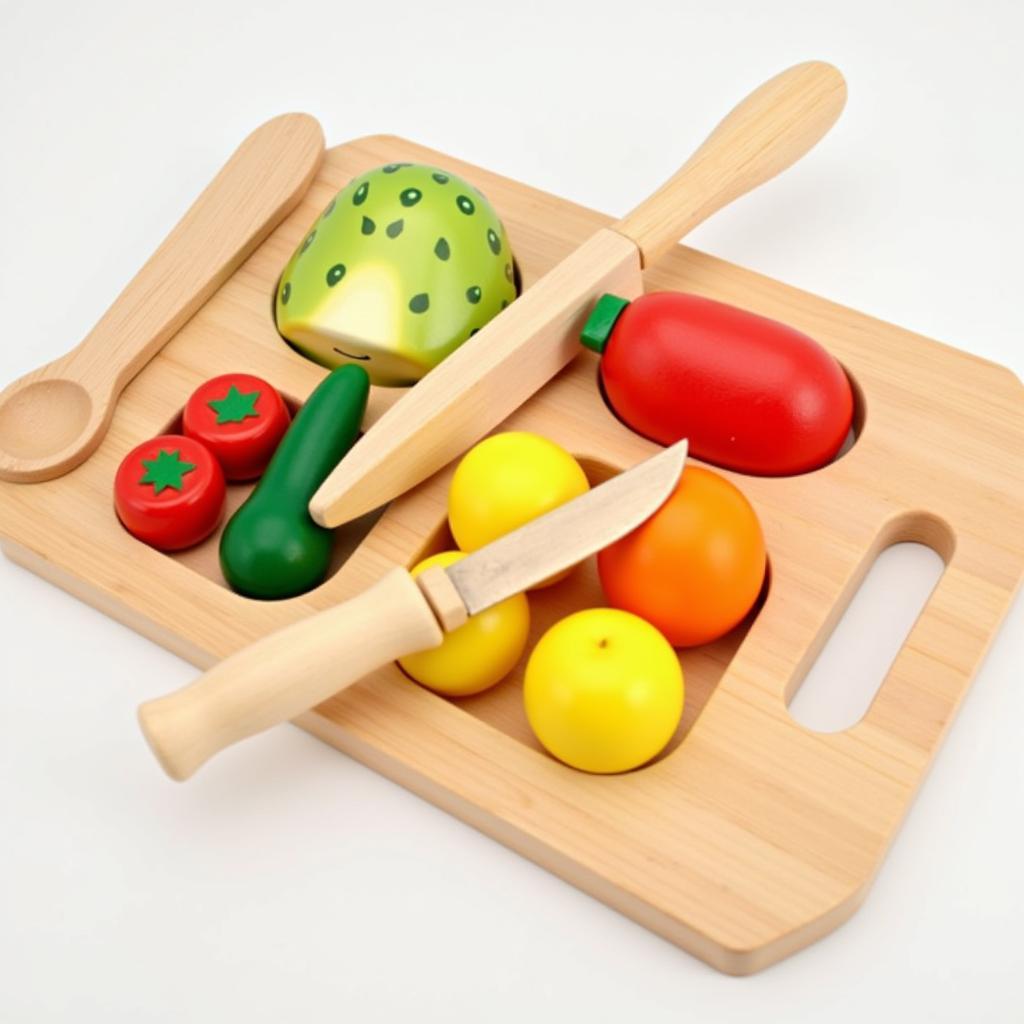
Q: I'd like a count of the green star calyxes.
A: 2